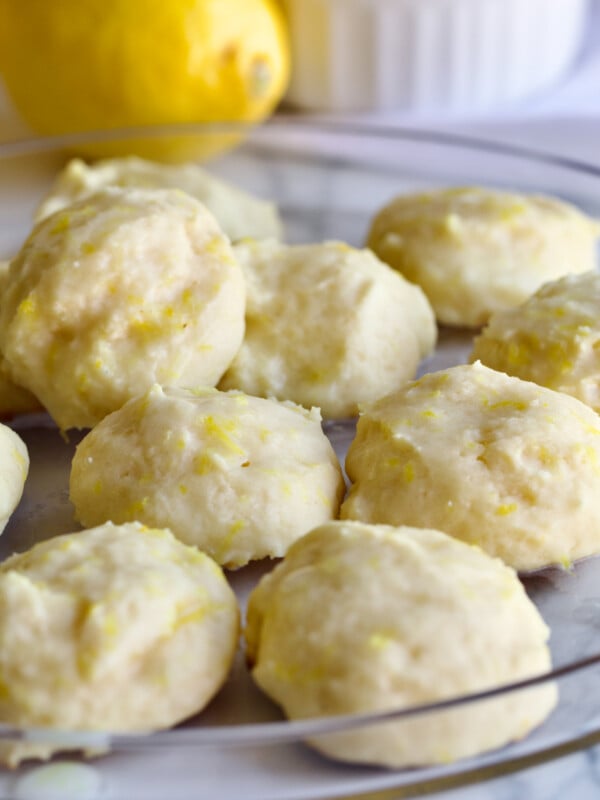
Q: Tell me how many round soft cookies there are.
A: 11